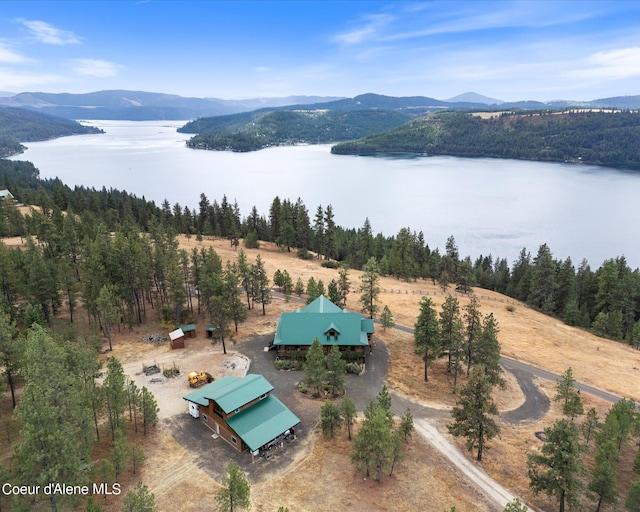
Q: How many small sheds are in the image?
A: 3